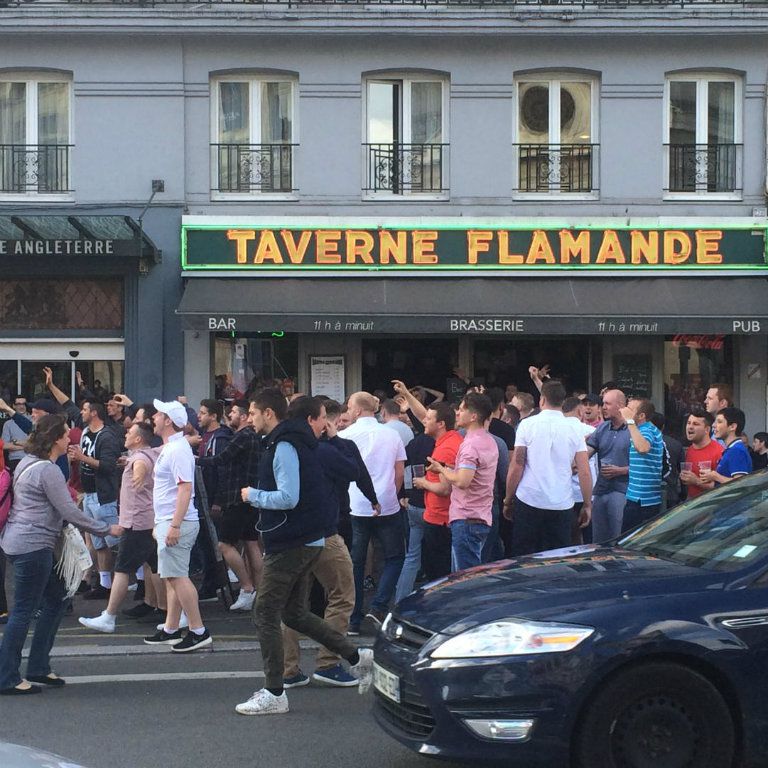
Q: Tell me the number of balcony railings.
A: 5